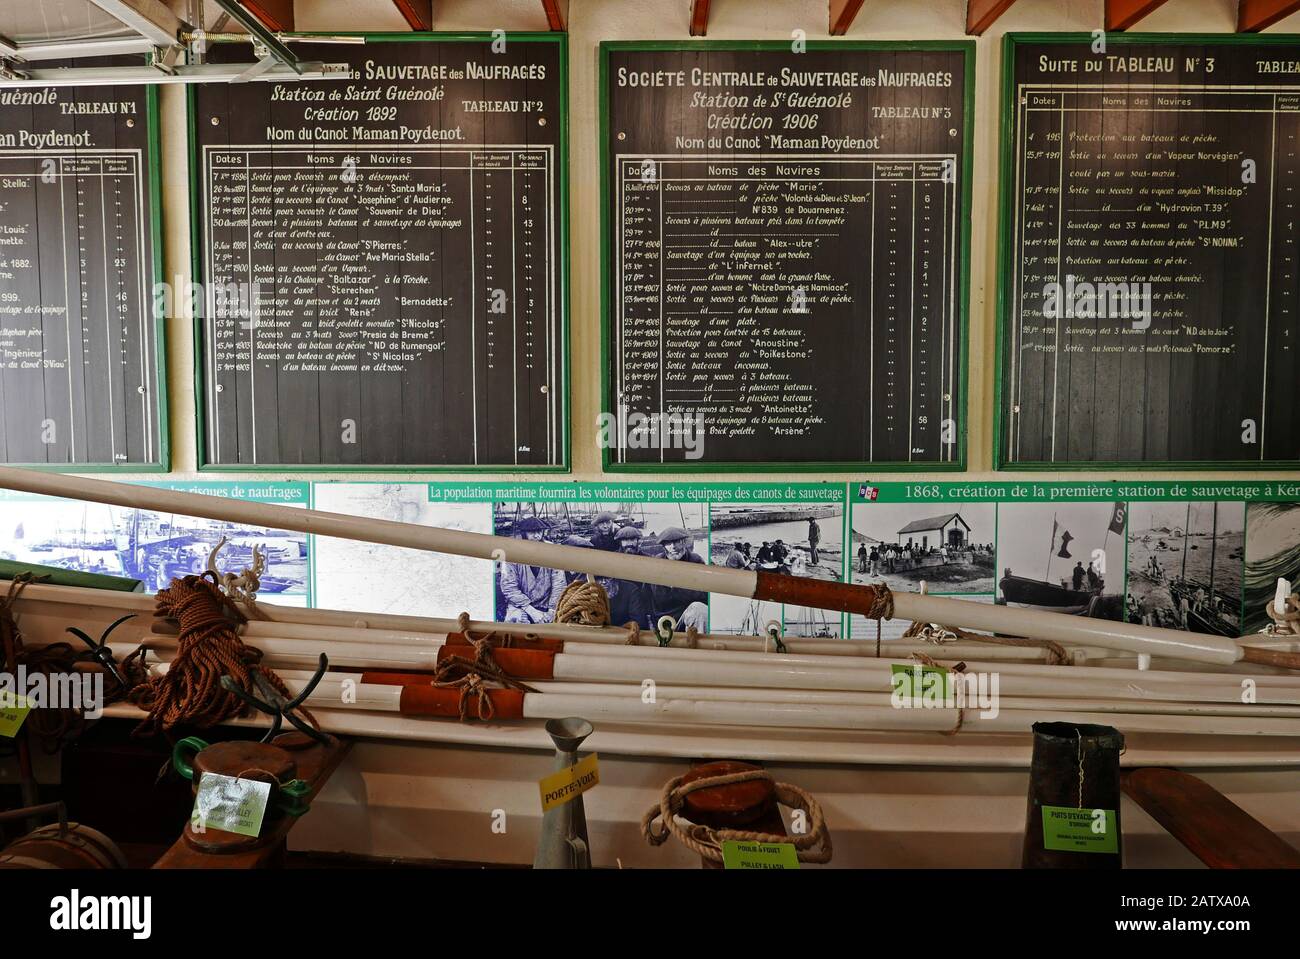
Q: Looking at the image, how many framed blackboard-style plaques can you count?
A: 4